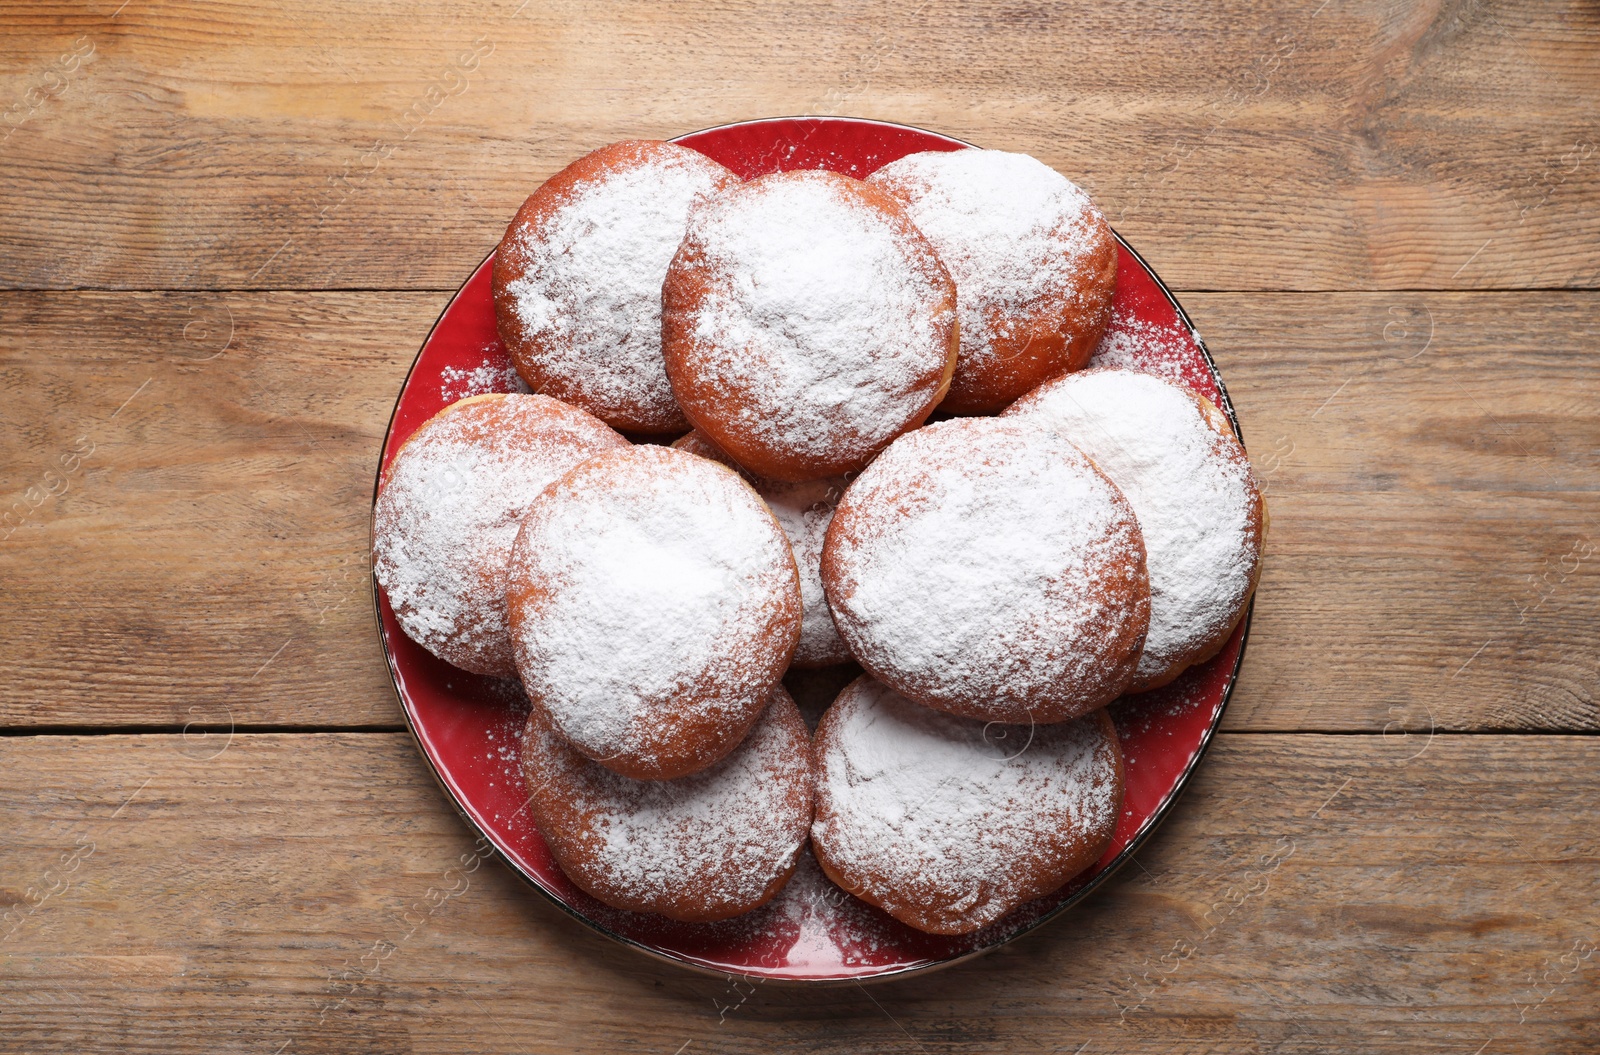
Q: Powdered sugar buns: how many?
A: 10